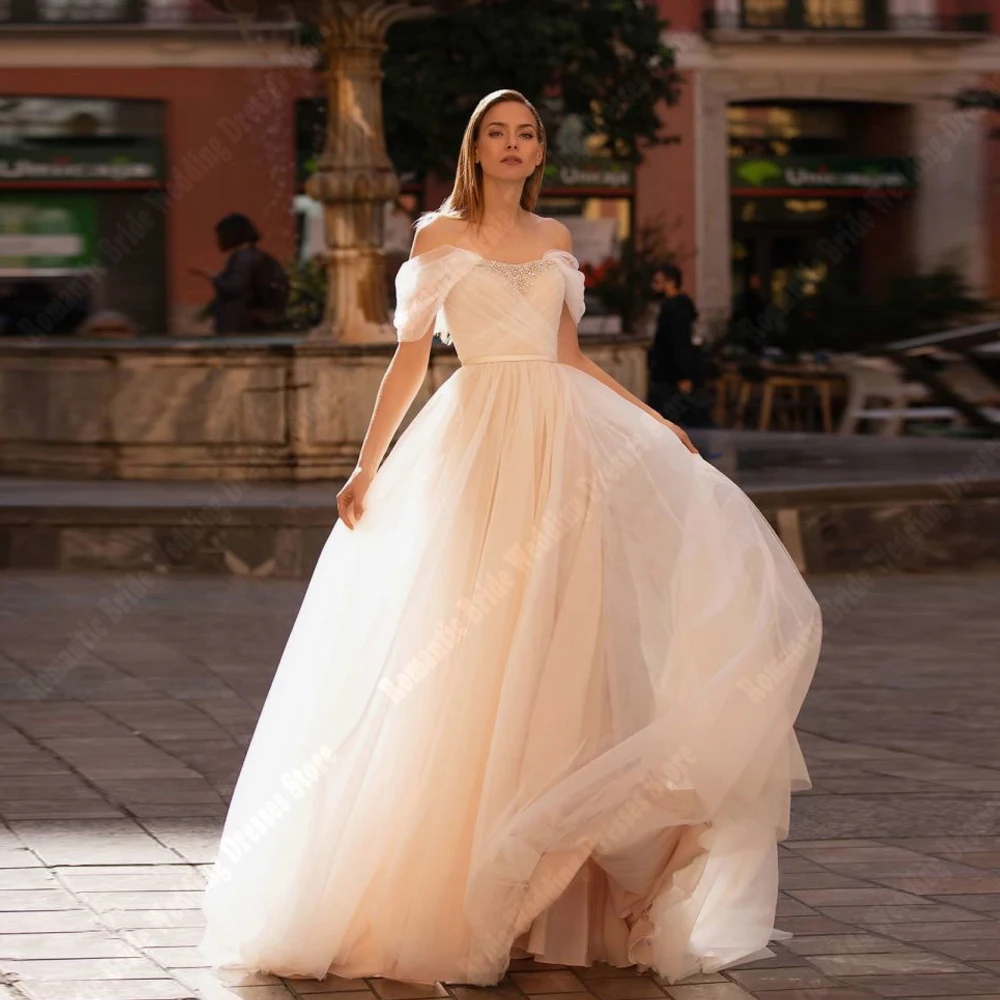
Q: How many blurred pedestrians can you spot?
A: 2